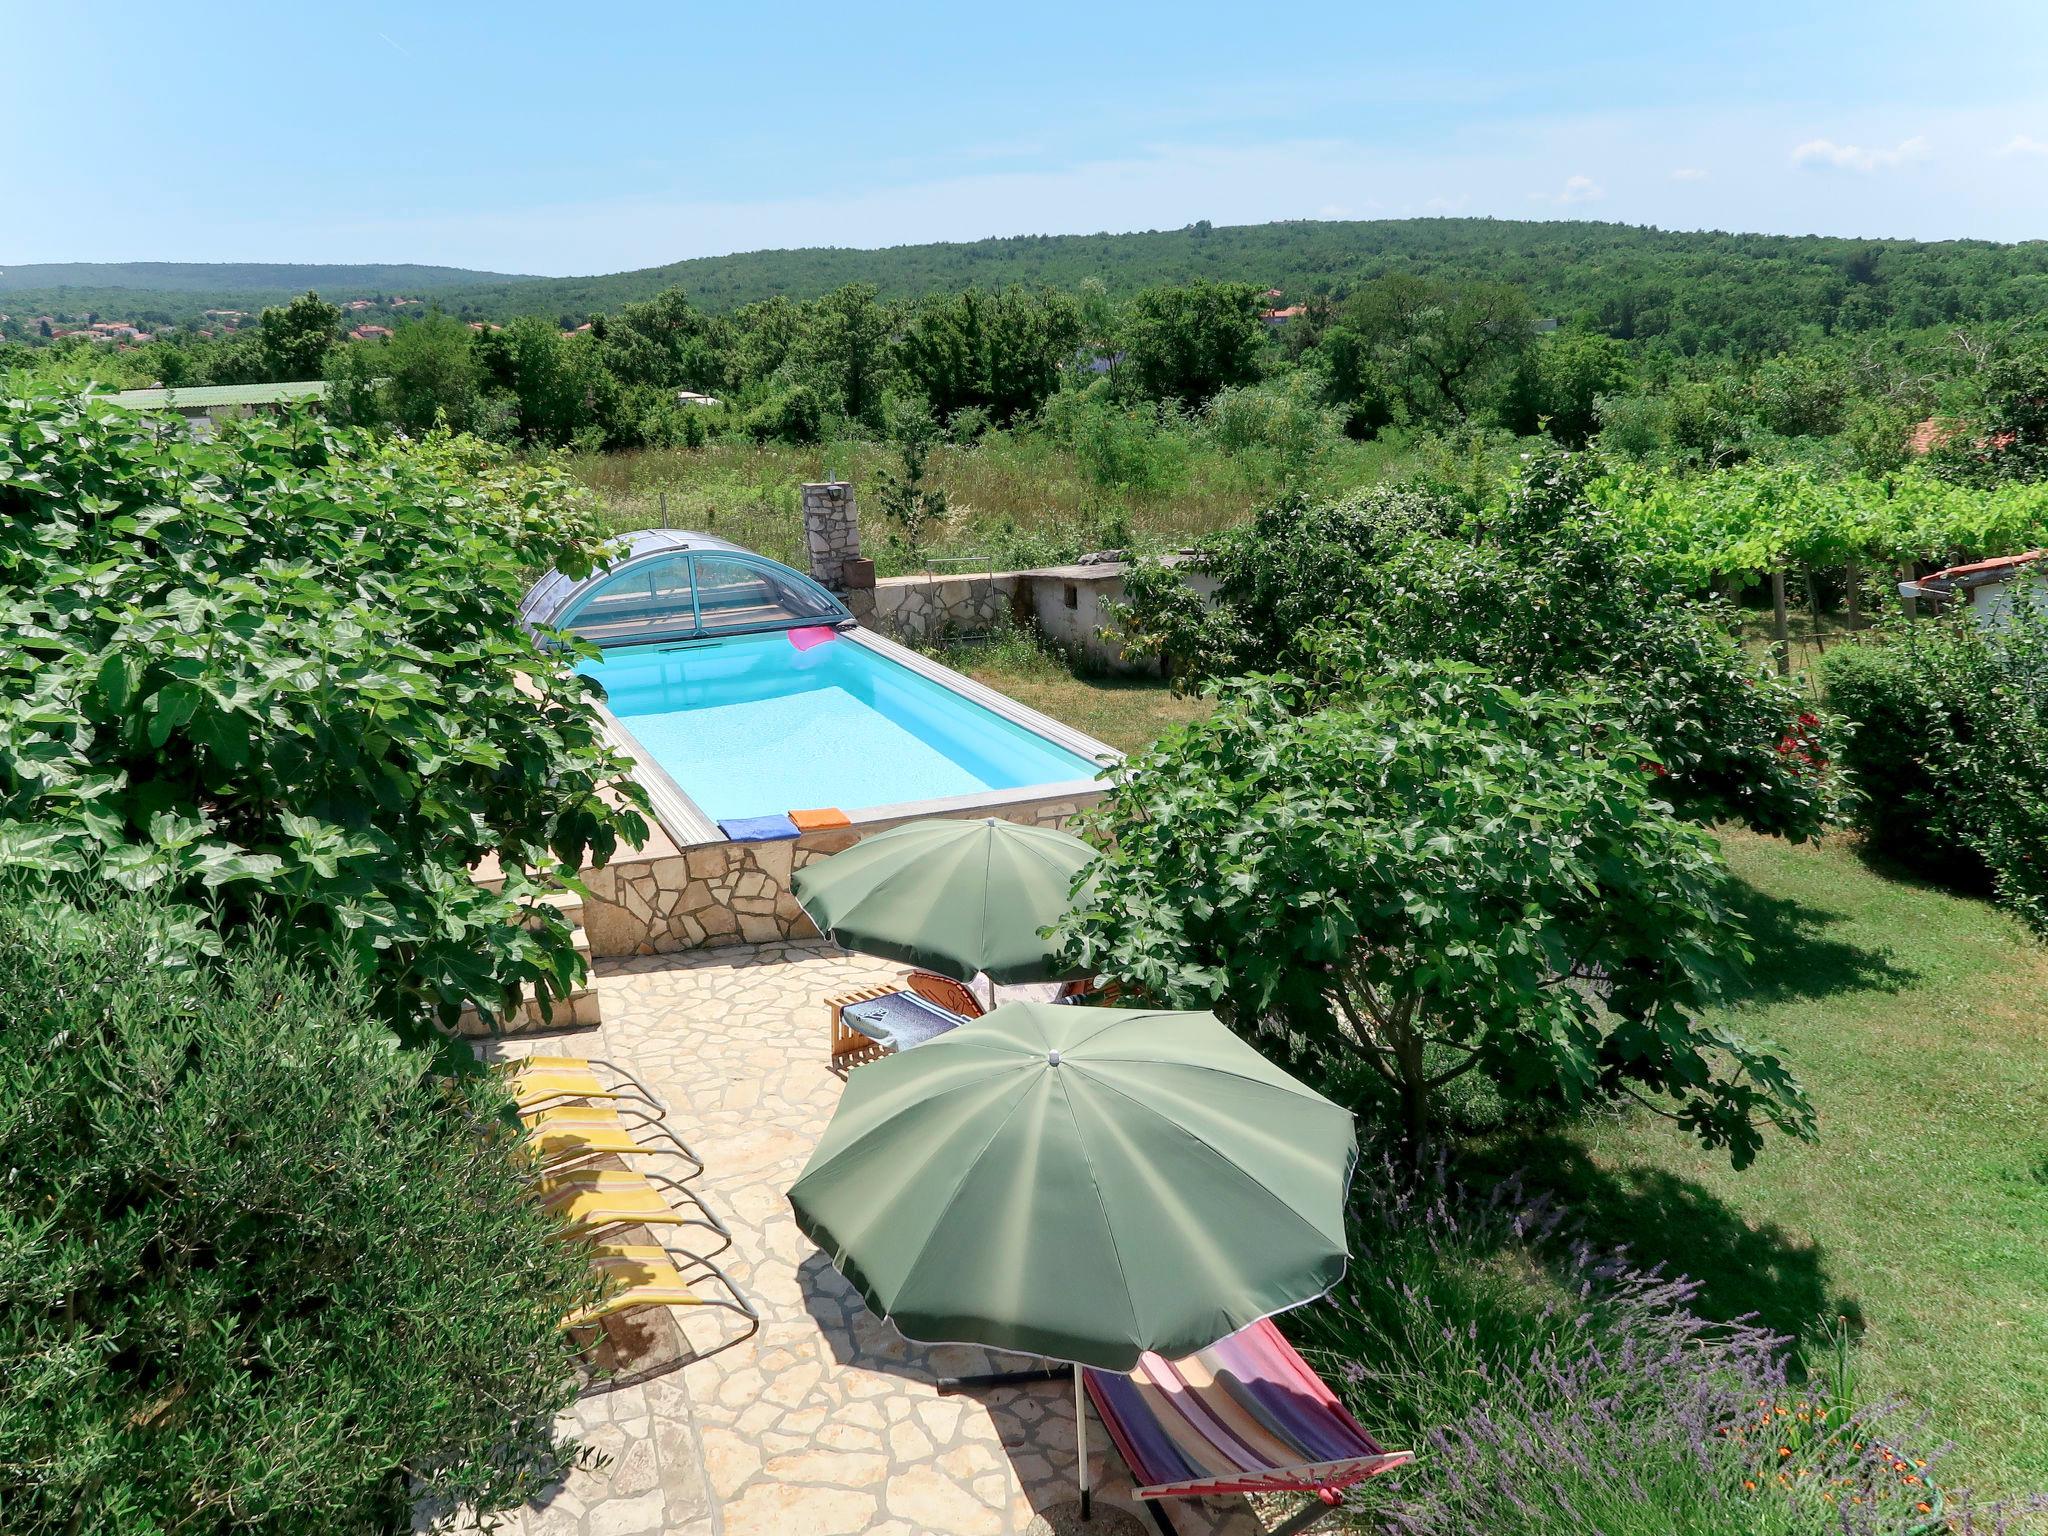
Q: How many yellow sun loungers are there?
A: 4